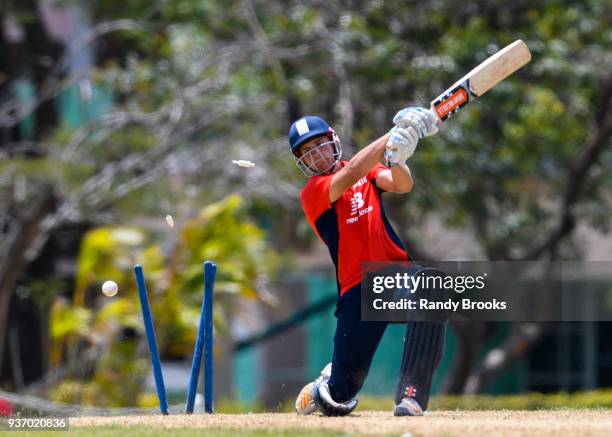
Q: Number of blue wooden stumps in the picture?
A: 3